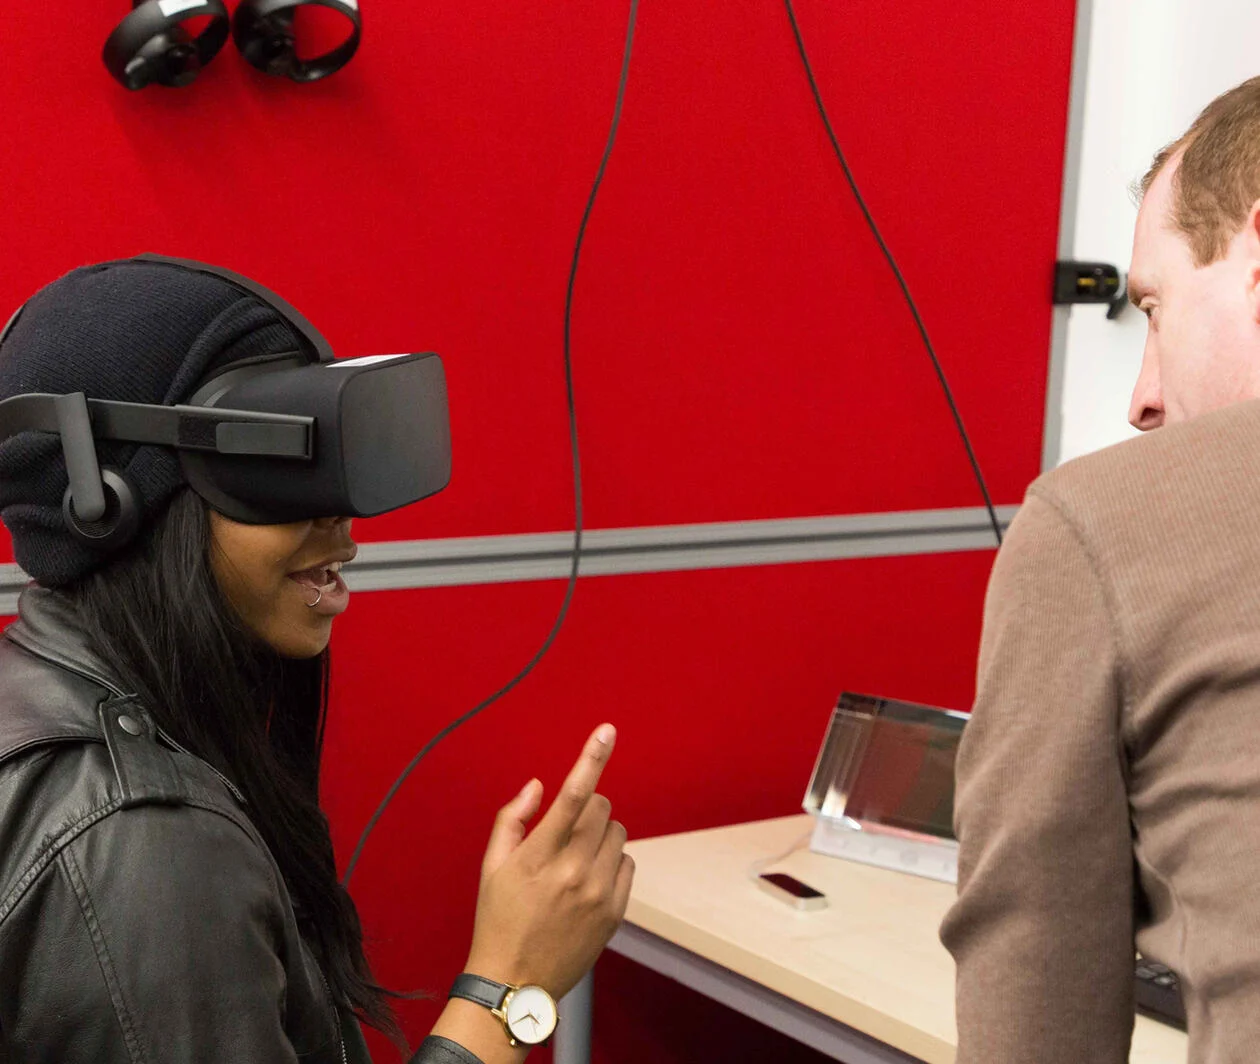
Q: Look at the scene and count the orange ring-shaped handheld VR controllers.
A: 0